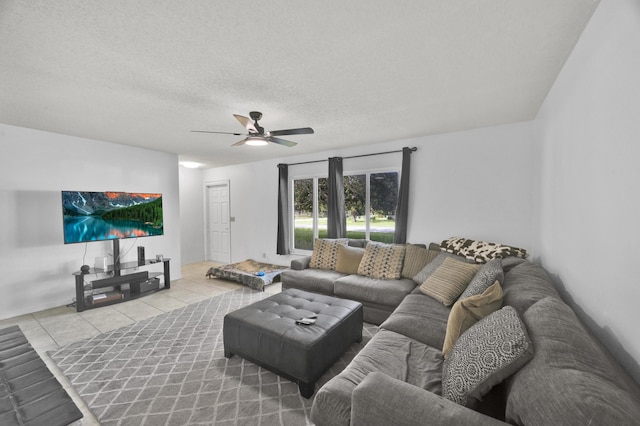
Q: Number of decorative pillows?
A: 9